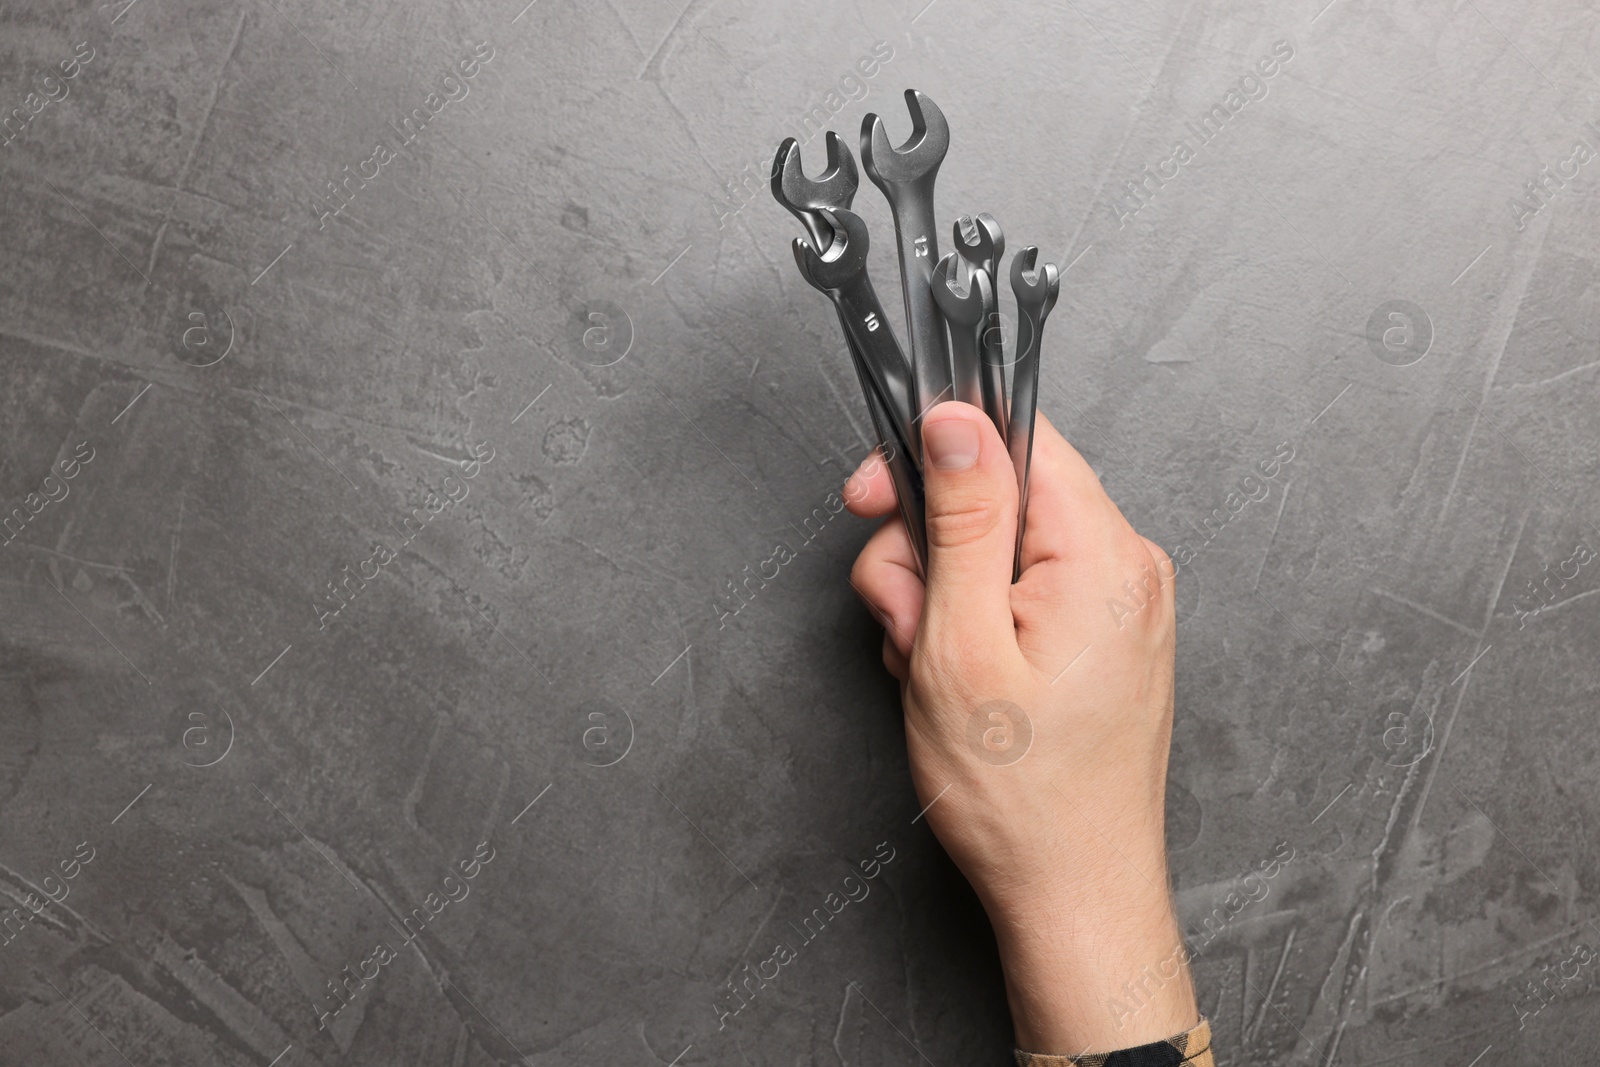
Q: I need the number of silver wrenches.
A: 6